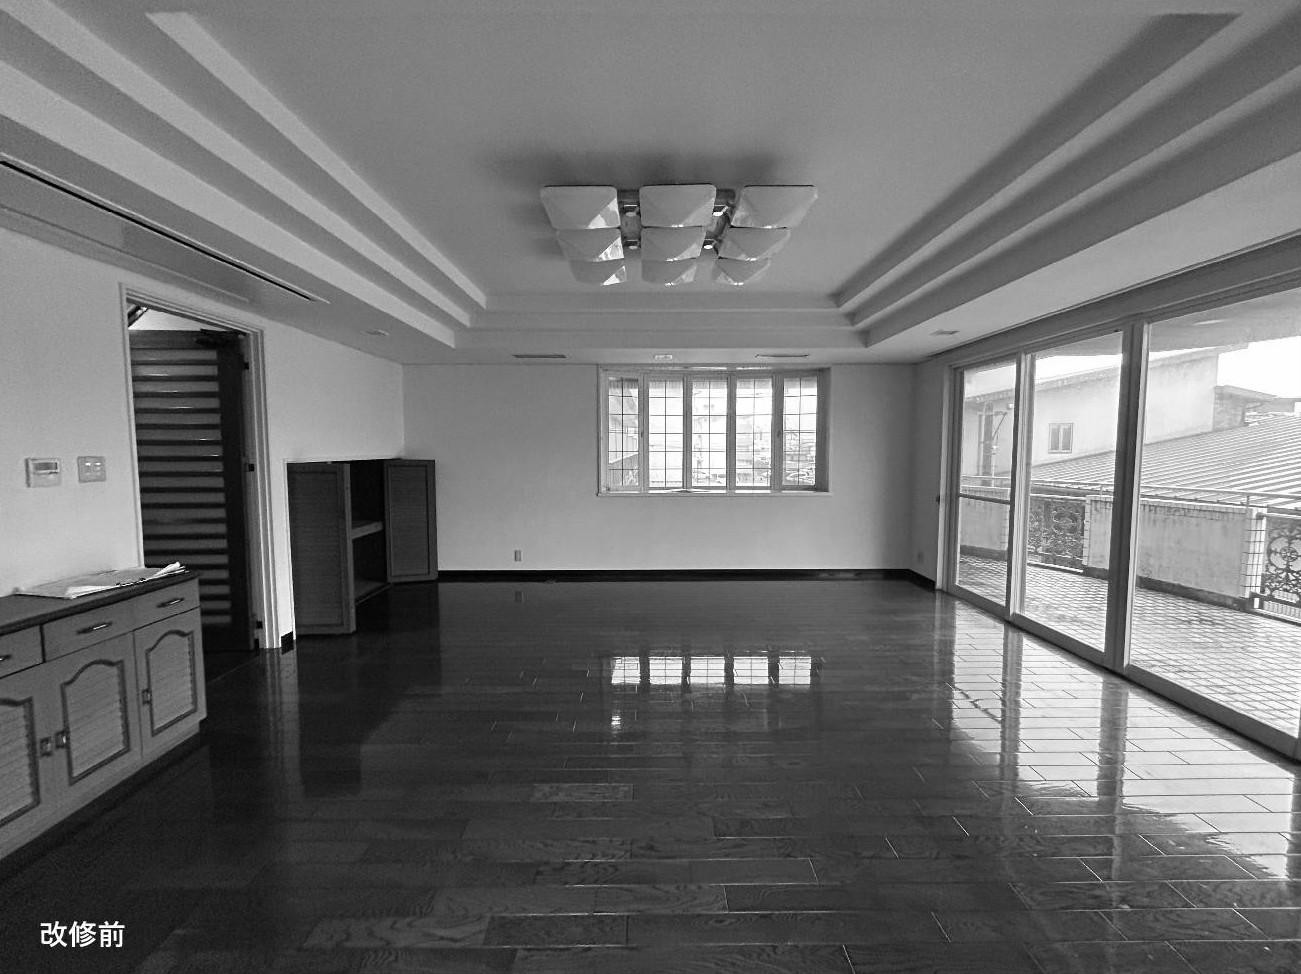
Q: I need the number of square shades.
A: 9